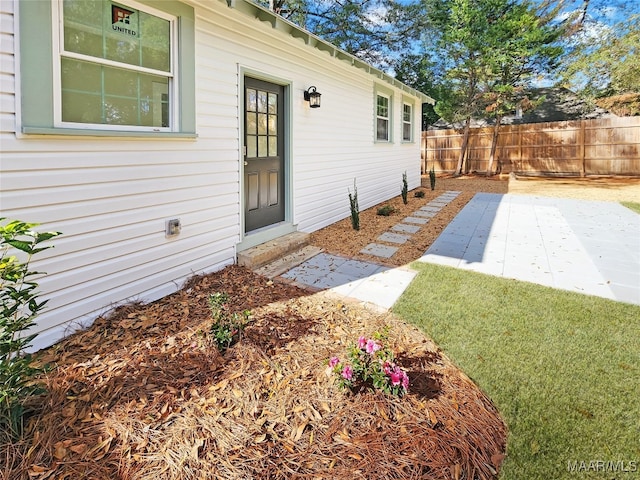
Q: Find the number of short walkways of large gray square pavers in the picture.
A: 1